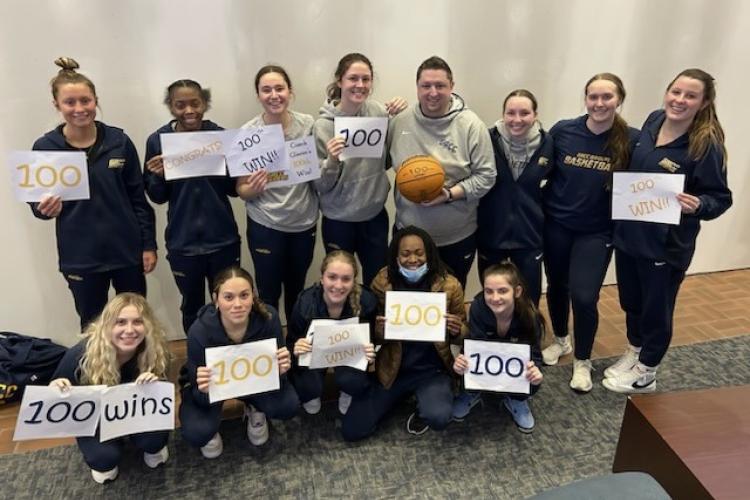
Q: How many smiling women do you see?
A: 12